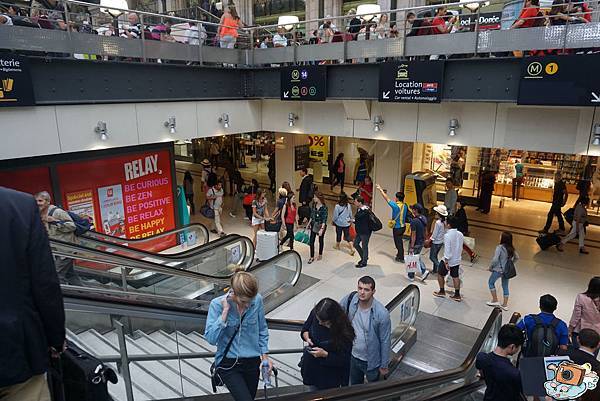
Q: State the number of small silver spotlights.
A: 7